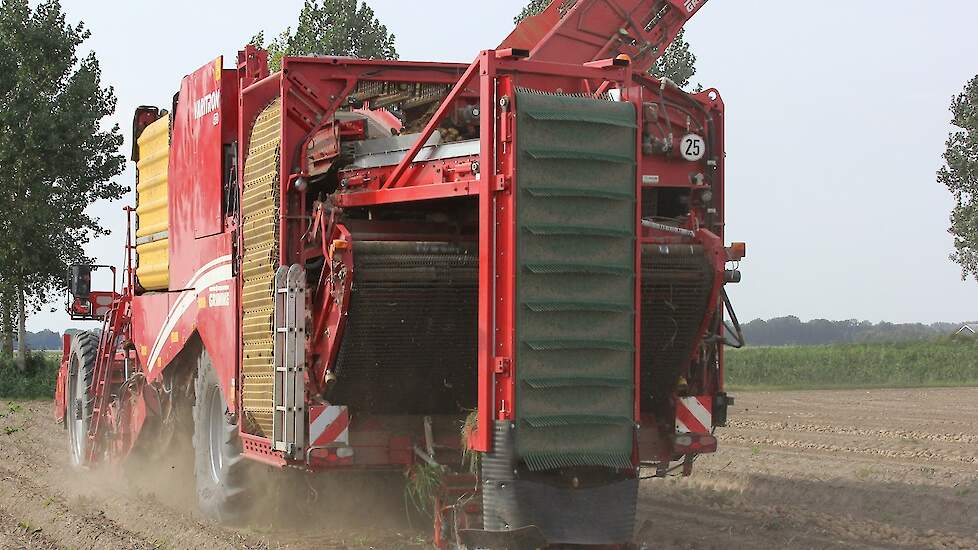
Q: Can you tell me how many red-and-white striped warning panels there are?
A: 2